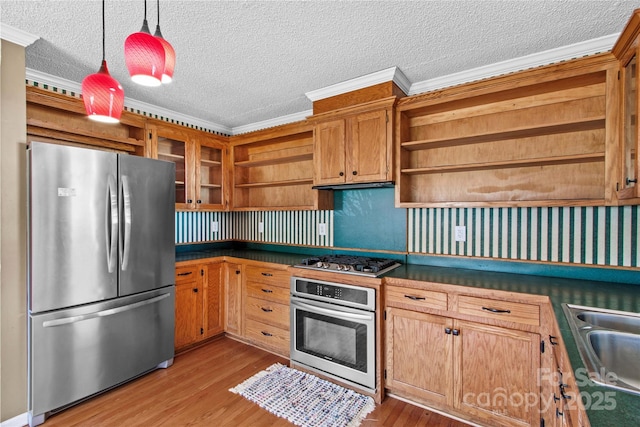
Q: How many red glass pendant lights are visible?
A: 3